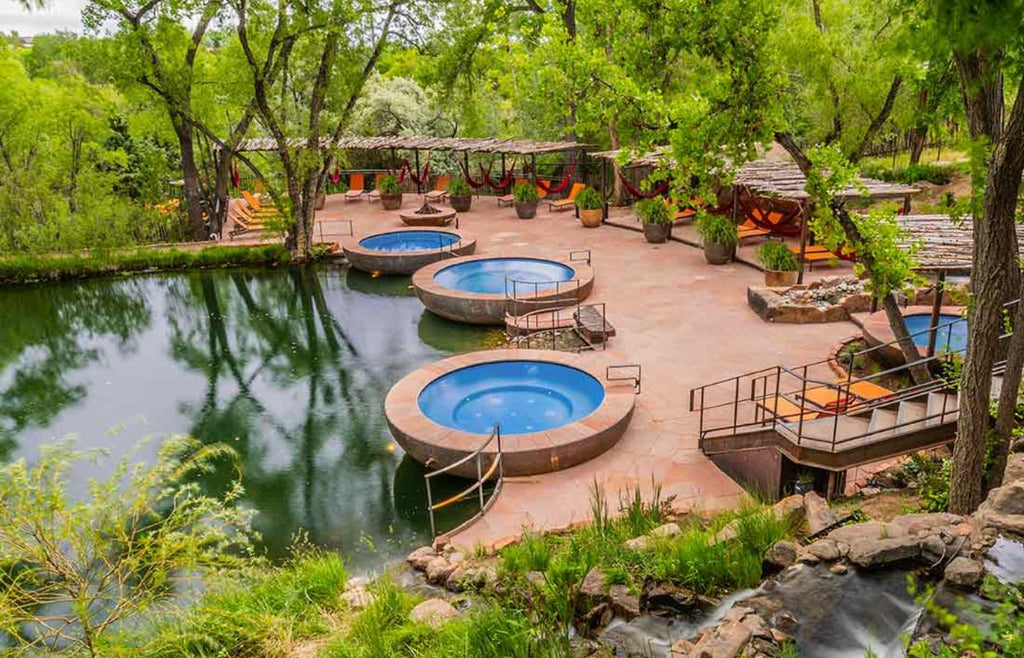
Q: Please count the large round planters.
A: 7